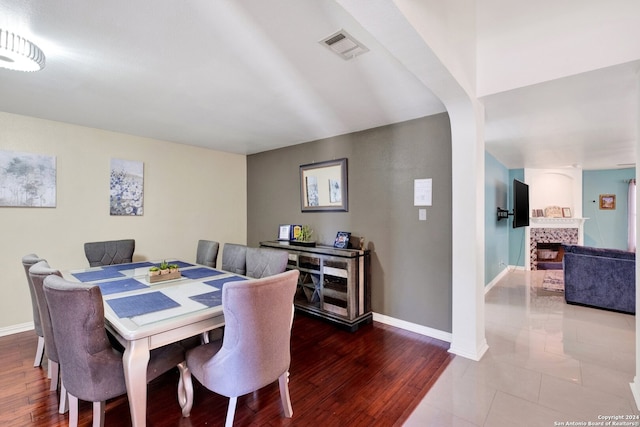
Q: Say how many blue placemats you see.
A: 8